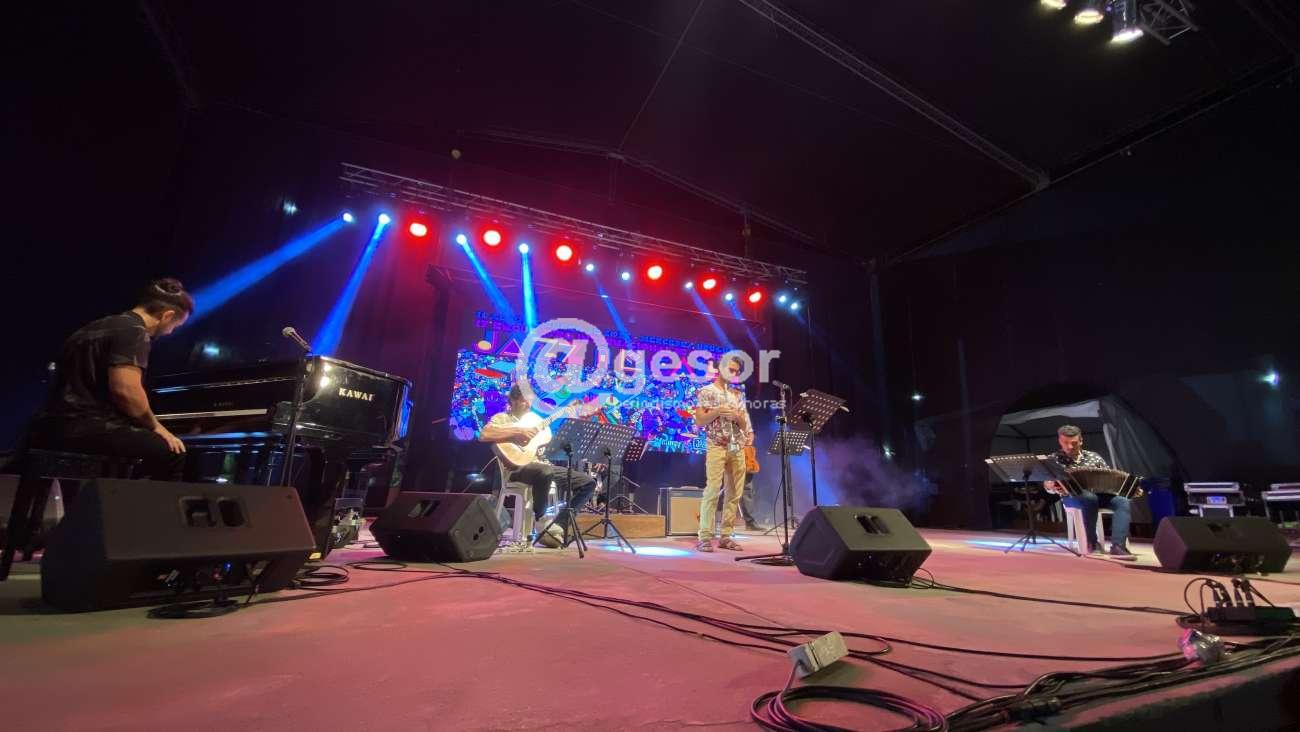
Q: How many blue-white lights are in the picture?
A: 10